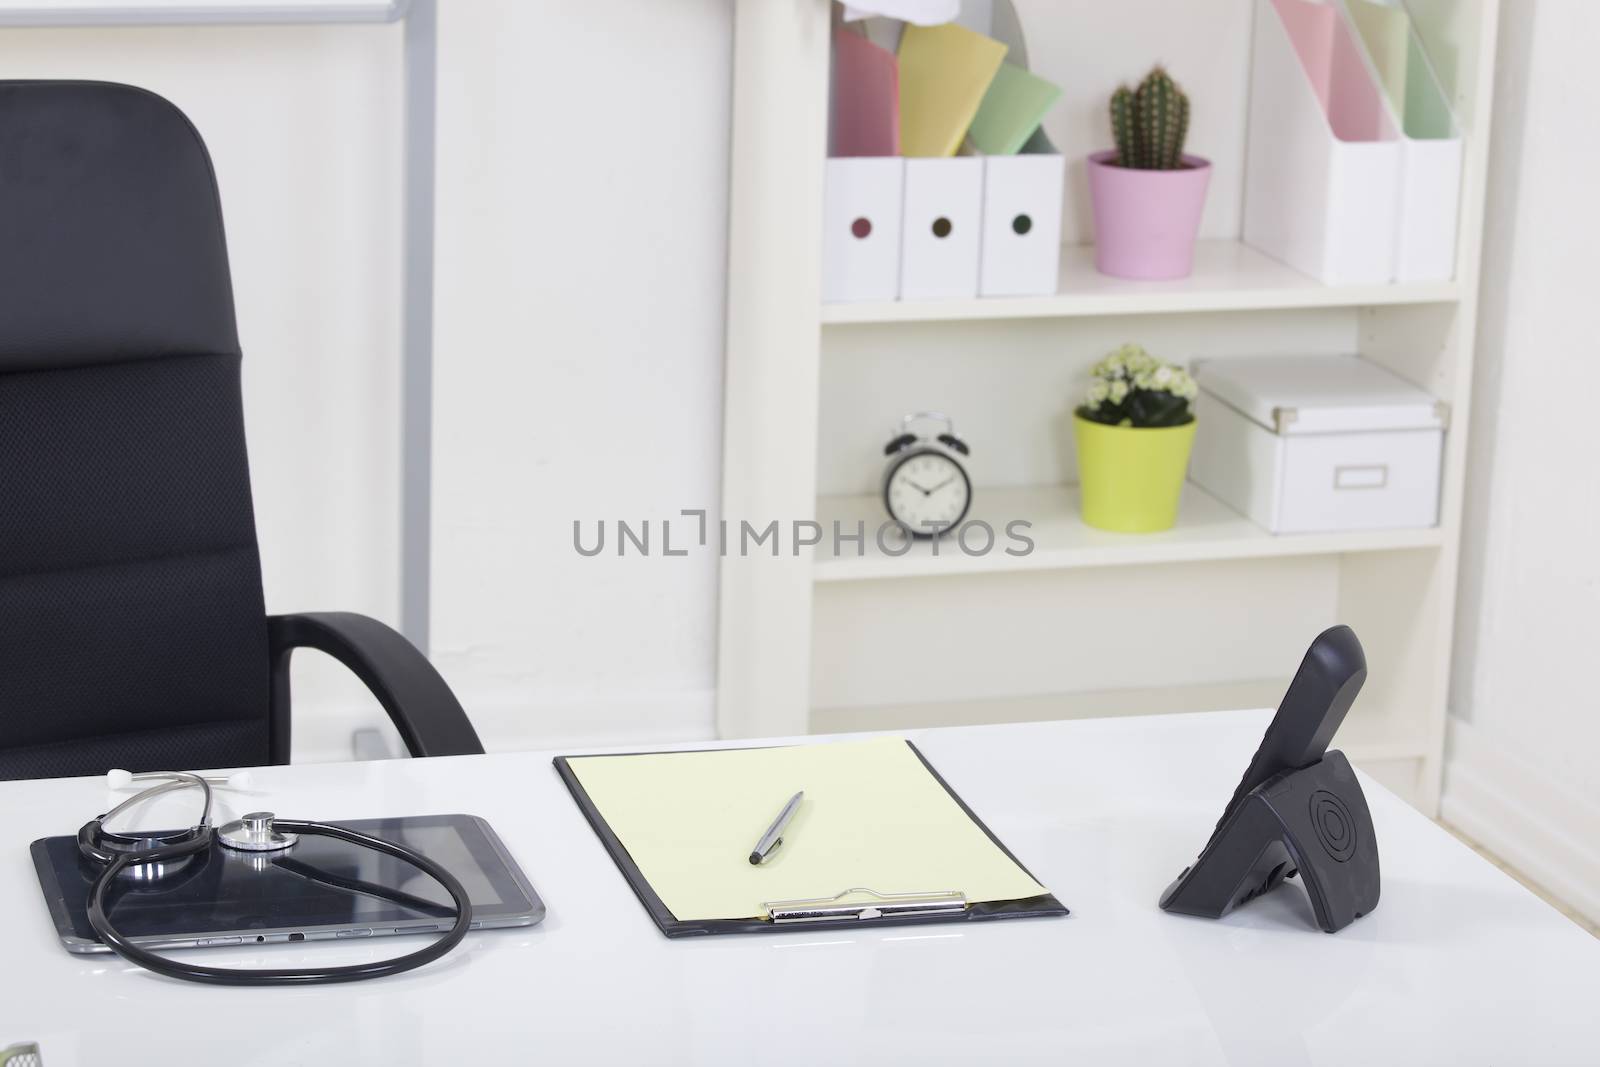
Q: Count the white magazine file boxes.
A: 5